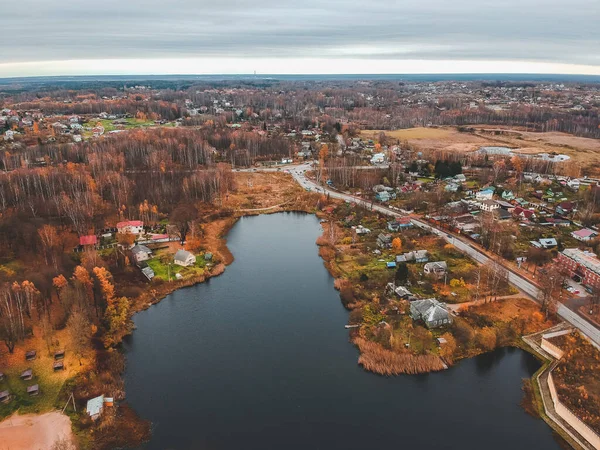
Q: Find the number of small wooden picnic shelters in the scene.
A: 7